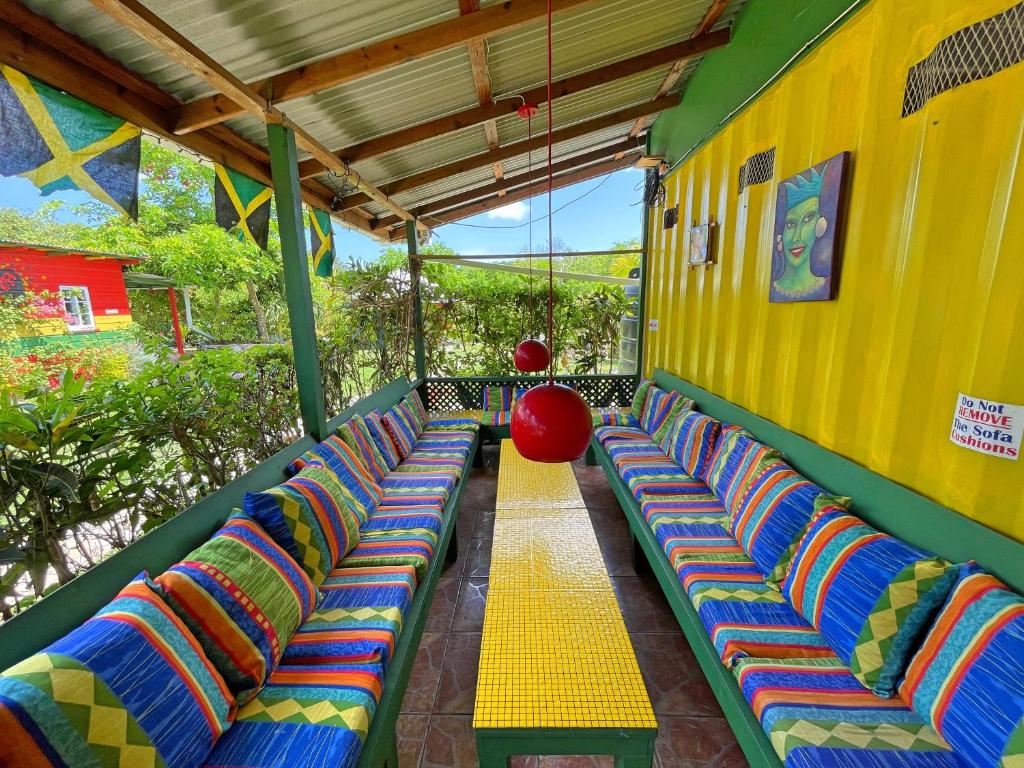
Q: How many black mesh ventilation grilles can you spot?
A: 3